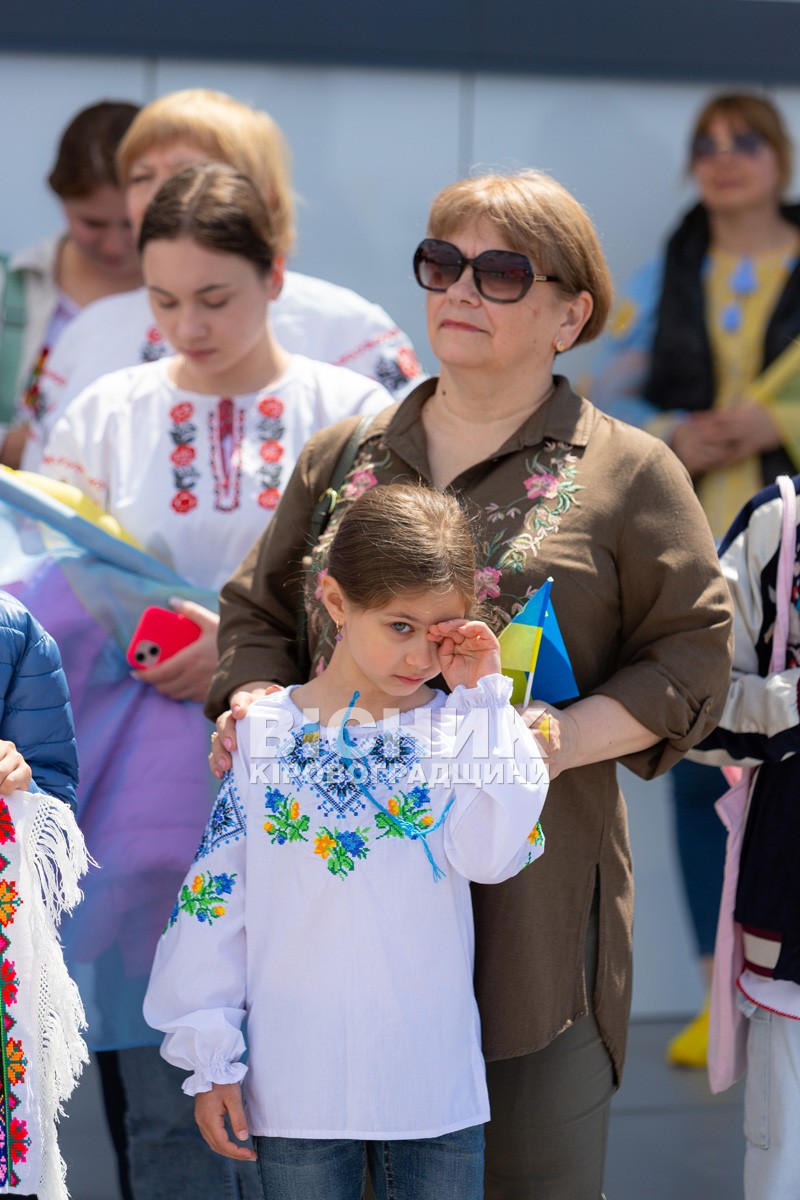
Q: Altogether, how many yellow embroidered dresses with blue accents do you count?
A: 1